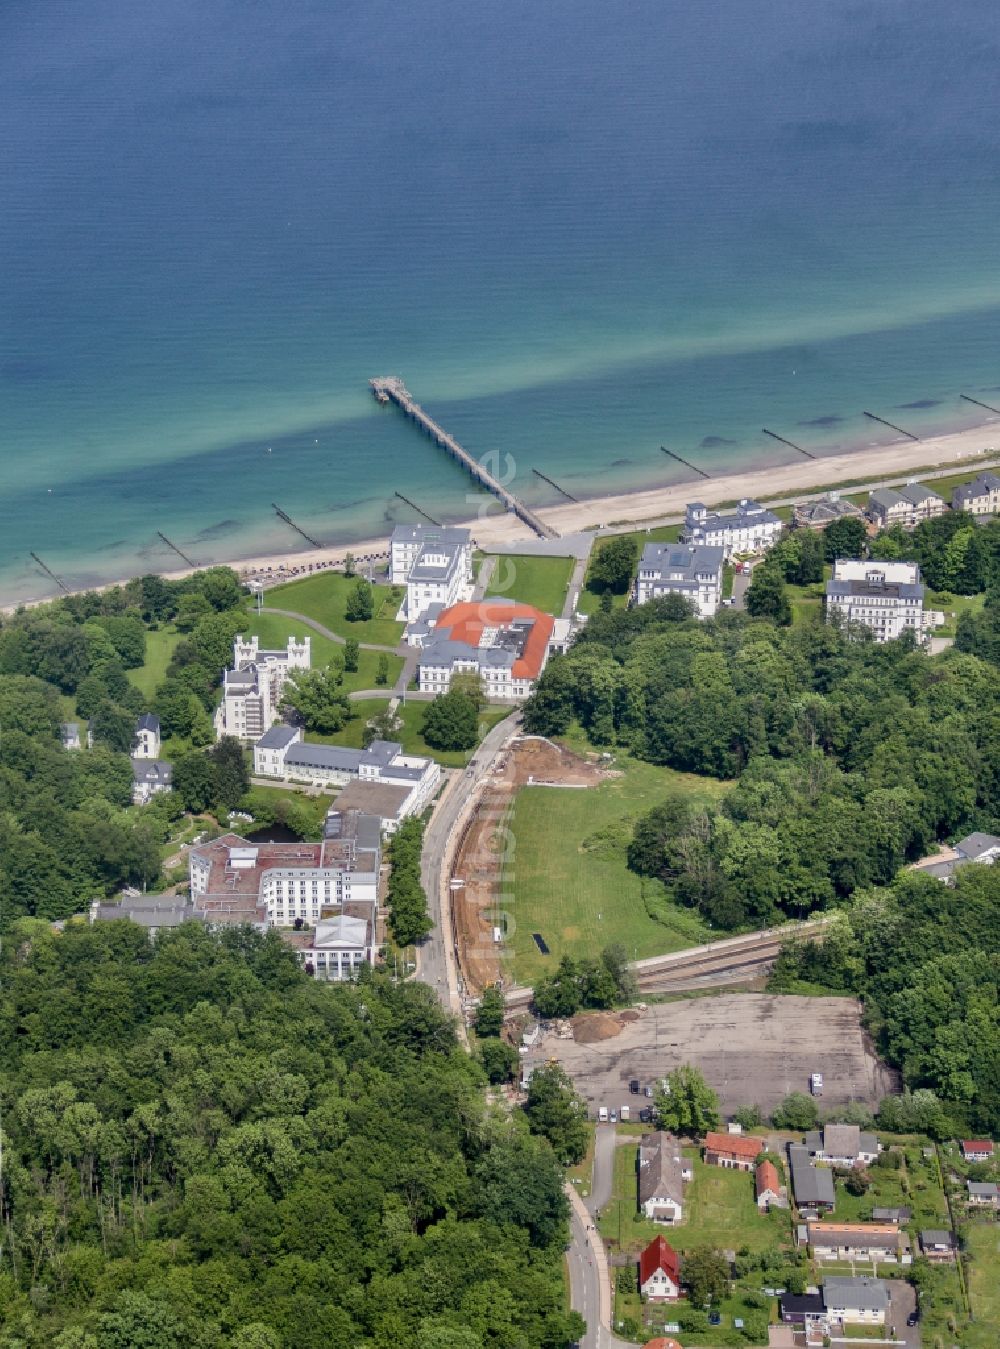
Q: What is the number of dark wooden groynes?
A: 9